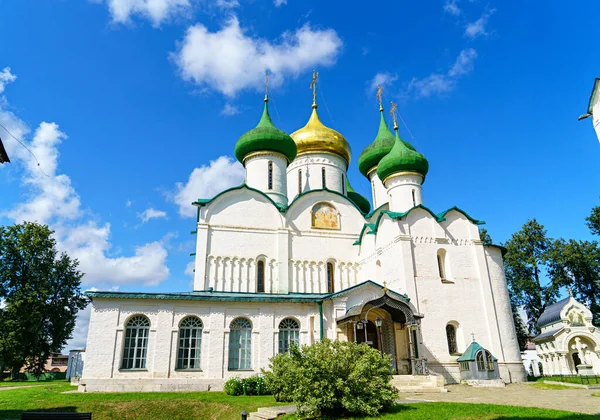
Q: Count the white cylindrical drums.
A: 4